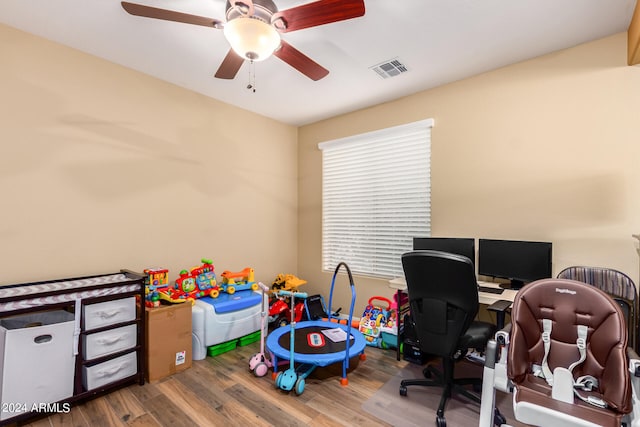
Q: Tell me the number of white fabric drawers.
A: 3